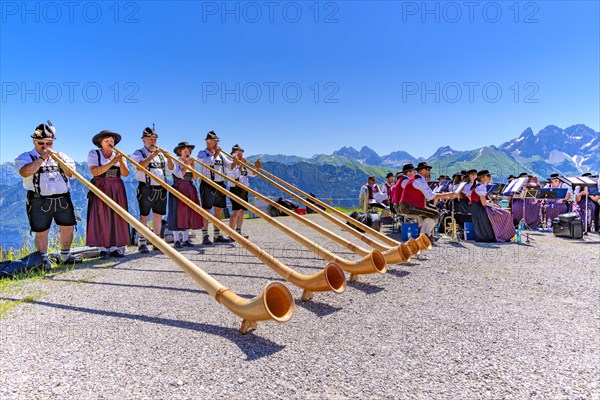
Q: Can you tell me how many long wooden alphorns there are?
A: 6